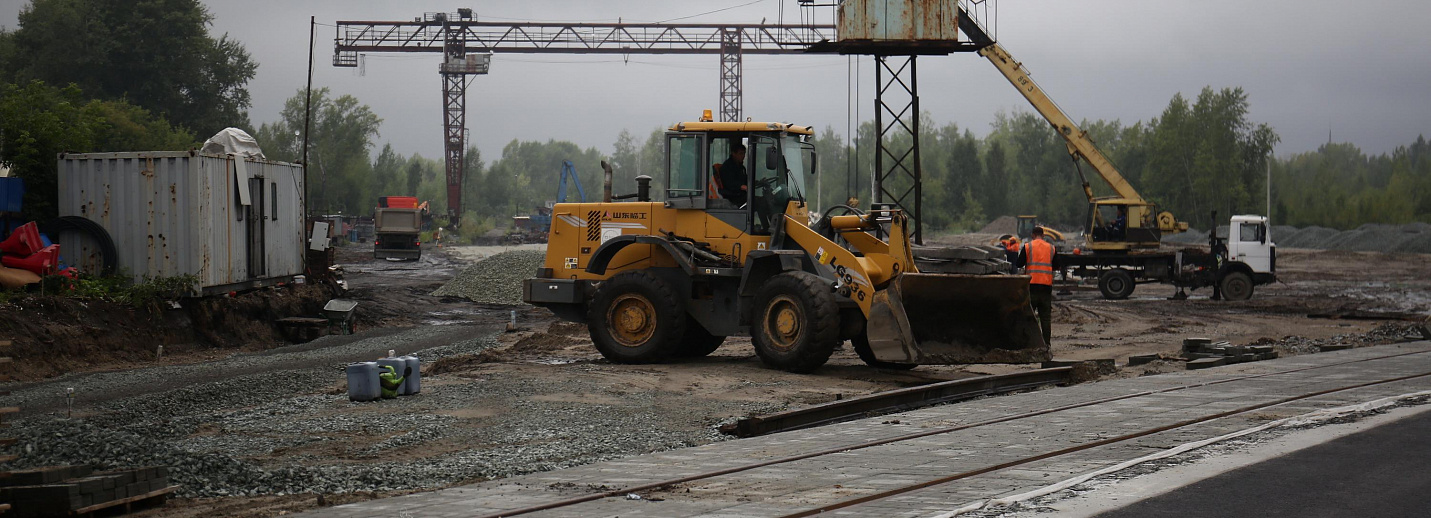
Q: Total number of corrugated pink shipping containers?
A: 0